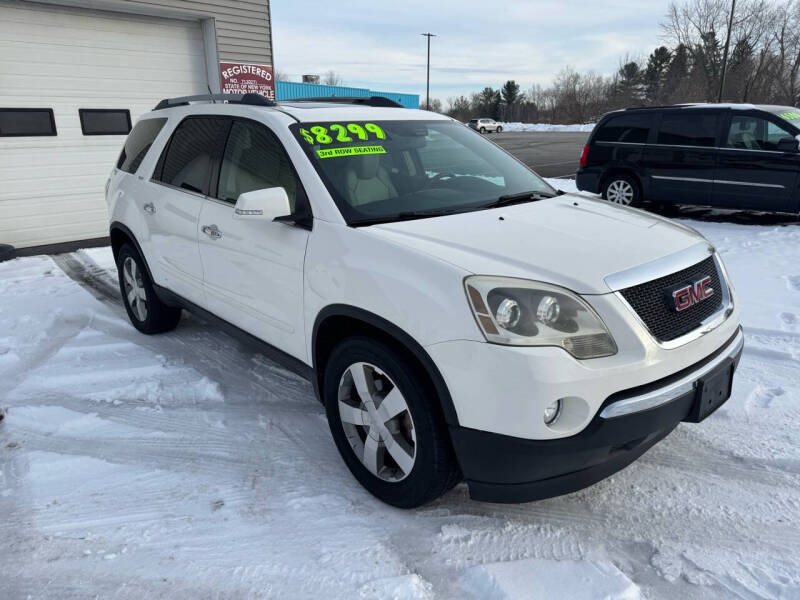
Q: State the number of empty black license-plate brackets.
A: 1